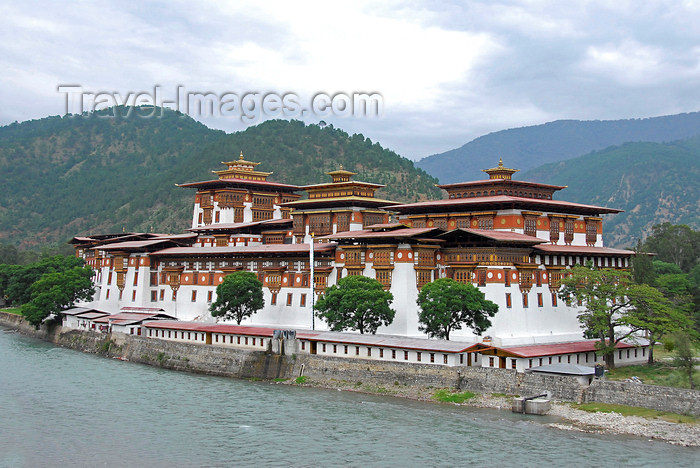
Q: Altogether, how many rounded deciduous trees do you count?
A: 3